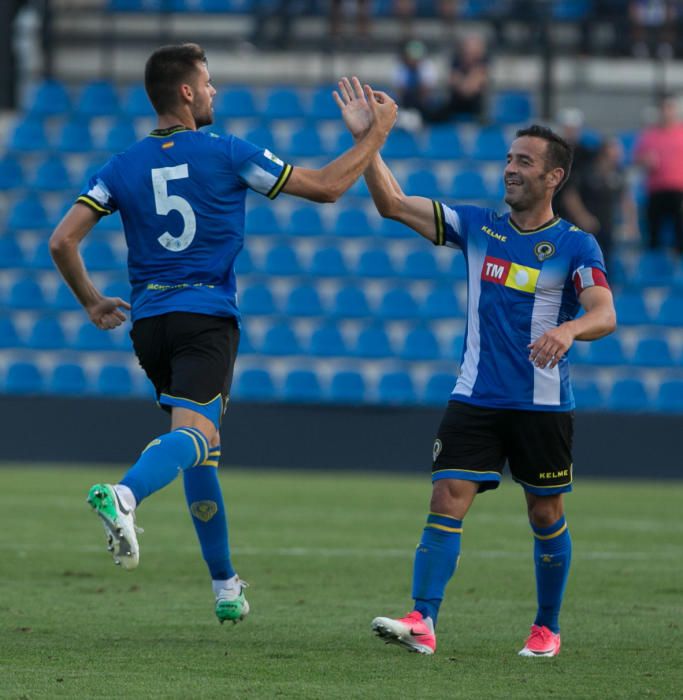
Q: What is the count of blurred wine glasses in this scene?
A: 0